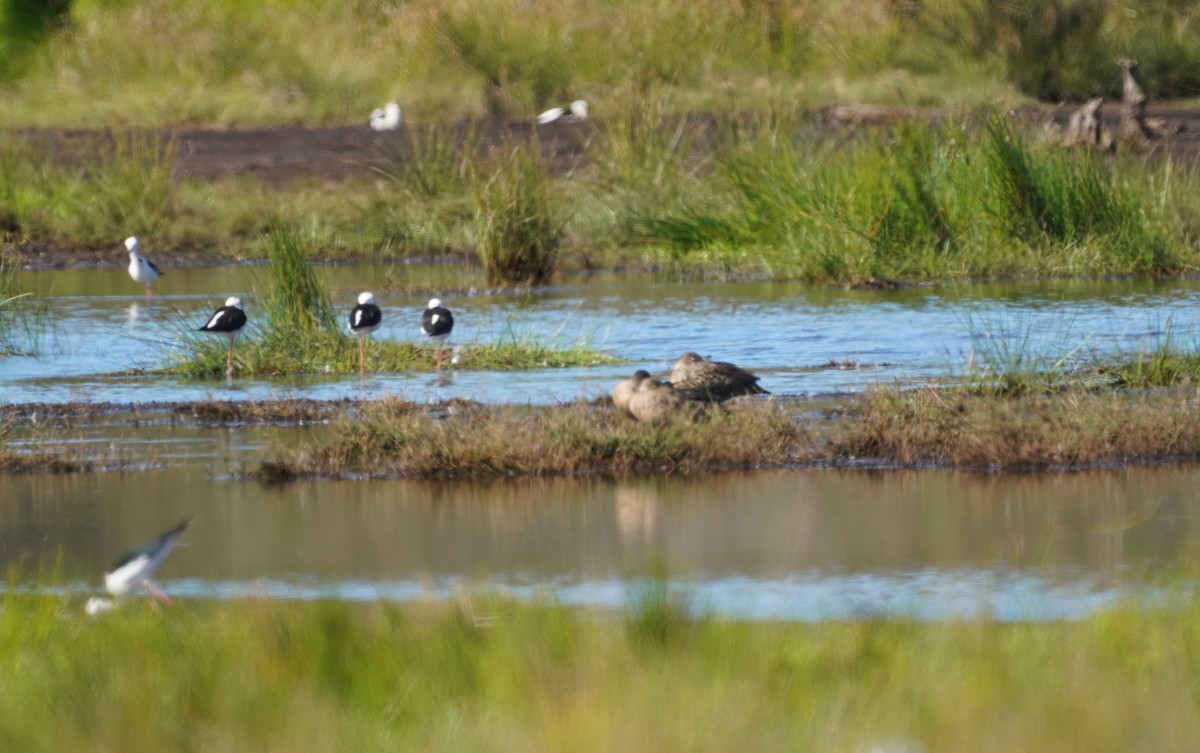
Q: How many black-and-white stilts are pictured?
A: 5